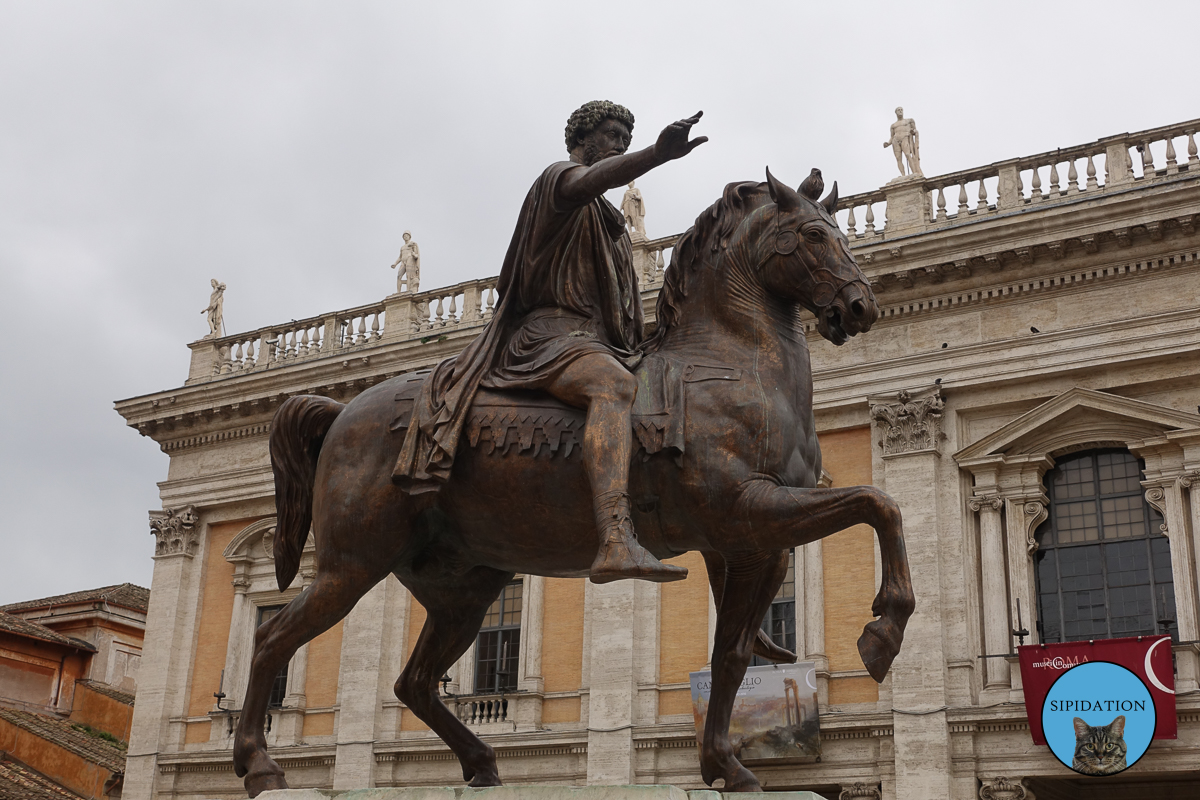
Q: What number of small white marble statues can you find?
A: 4